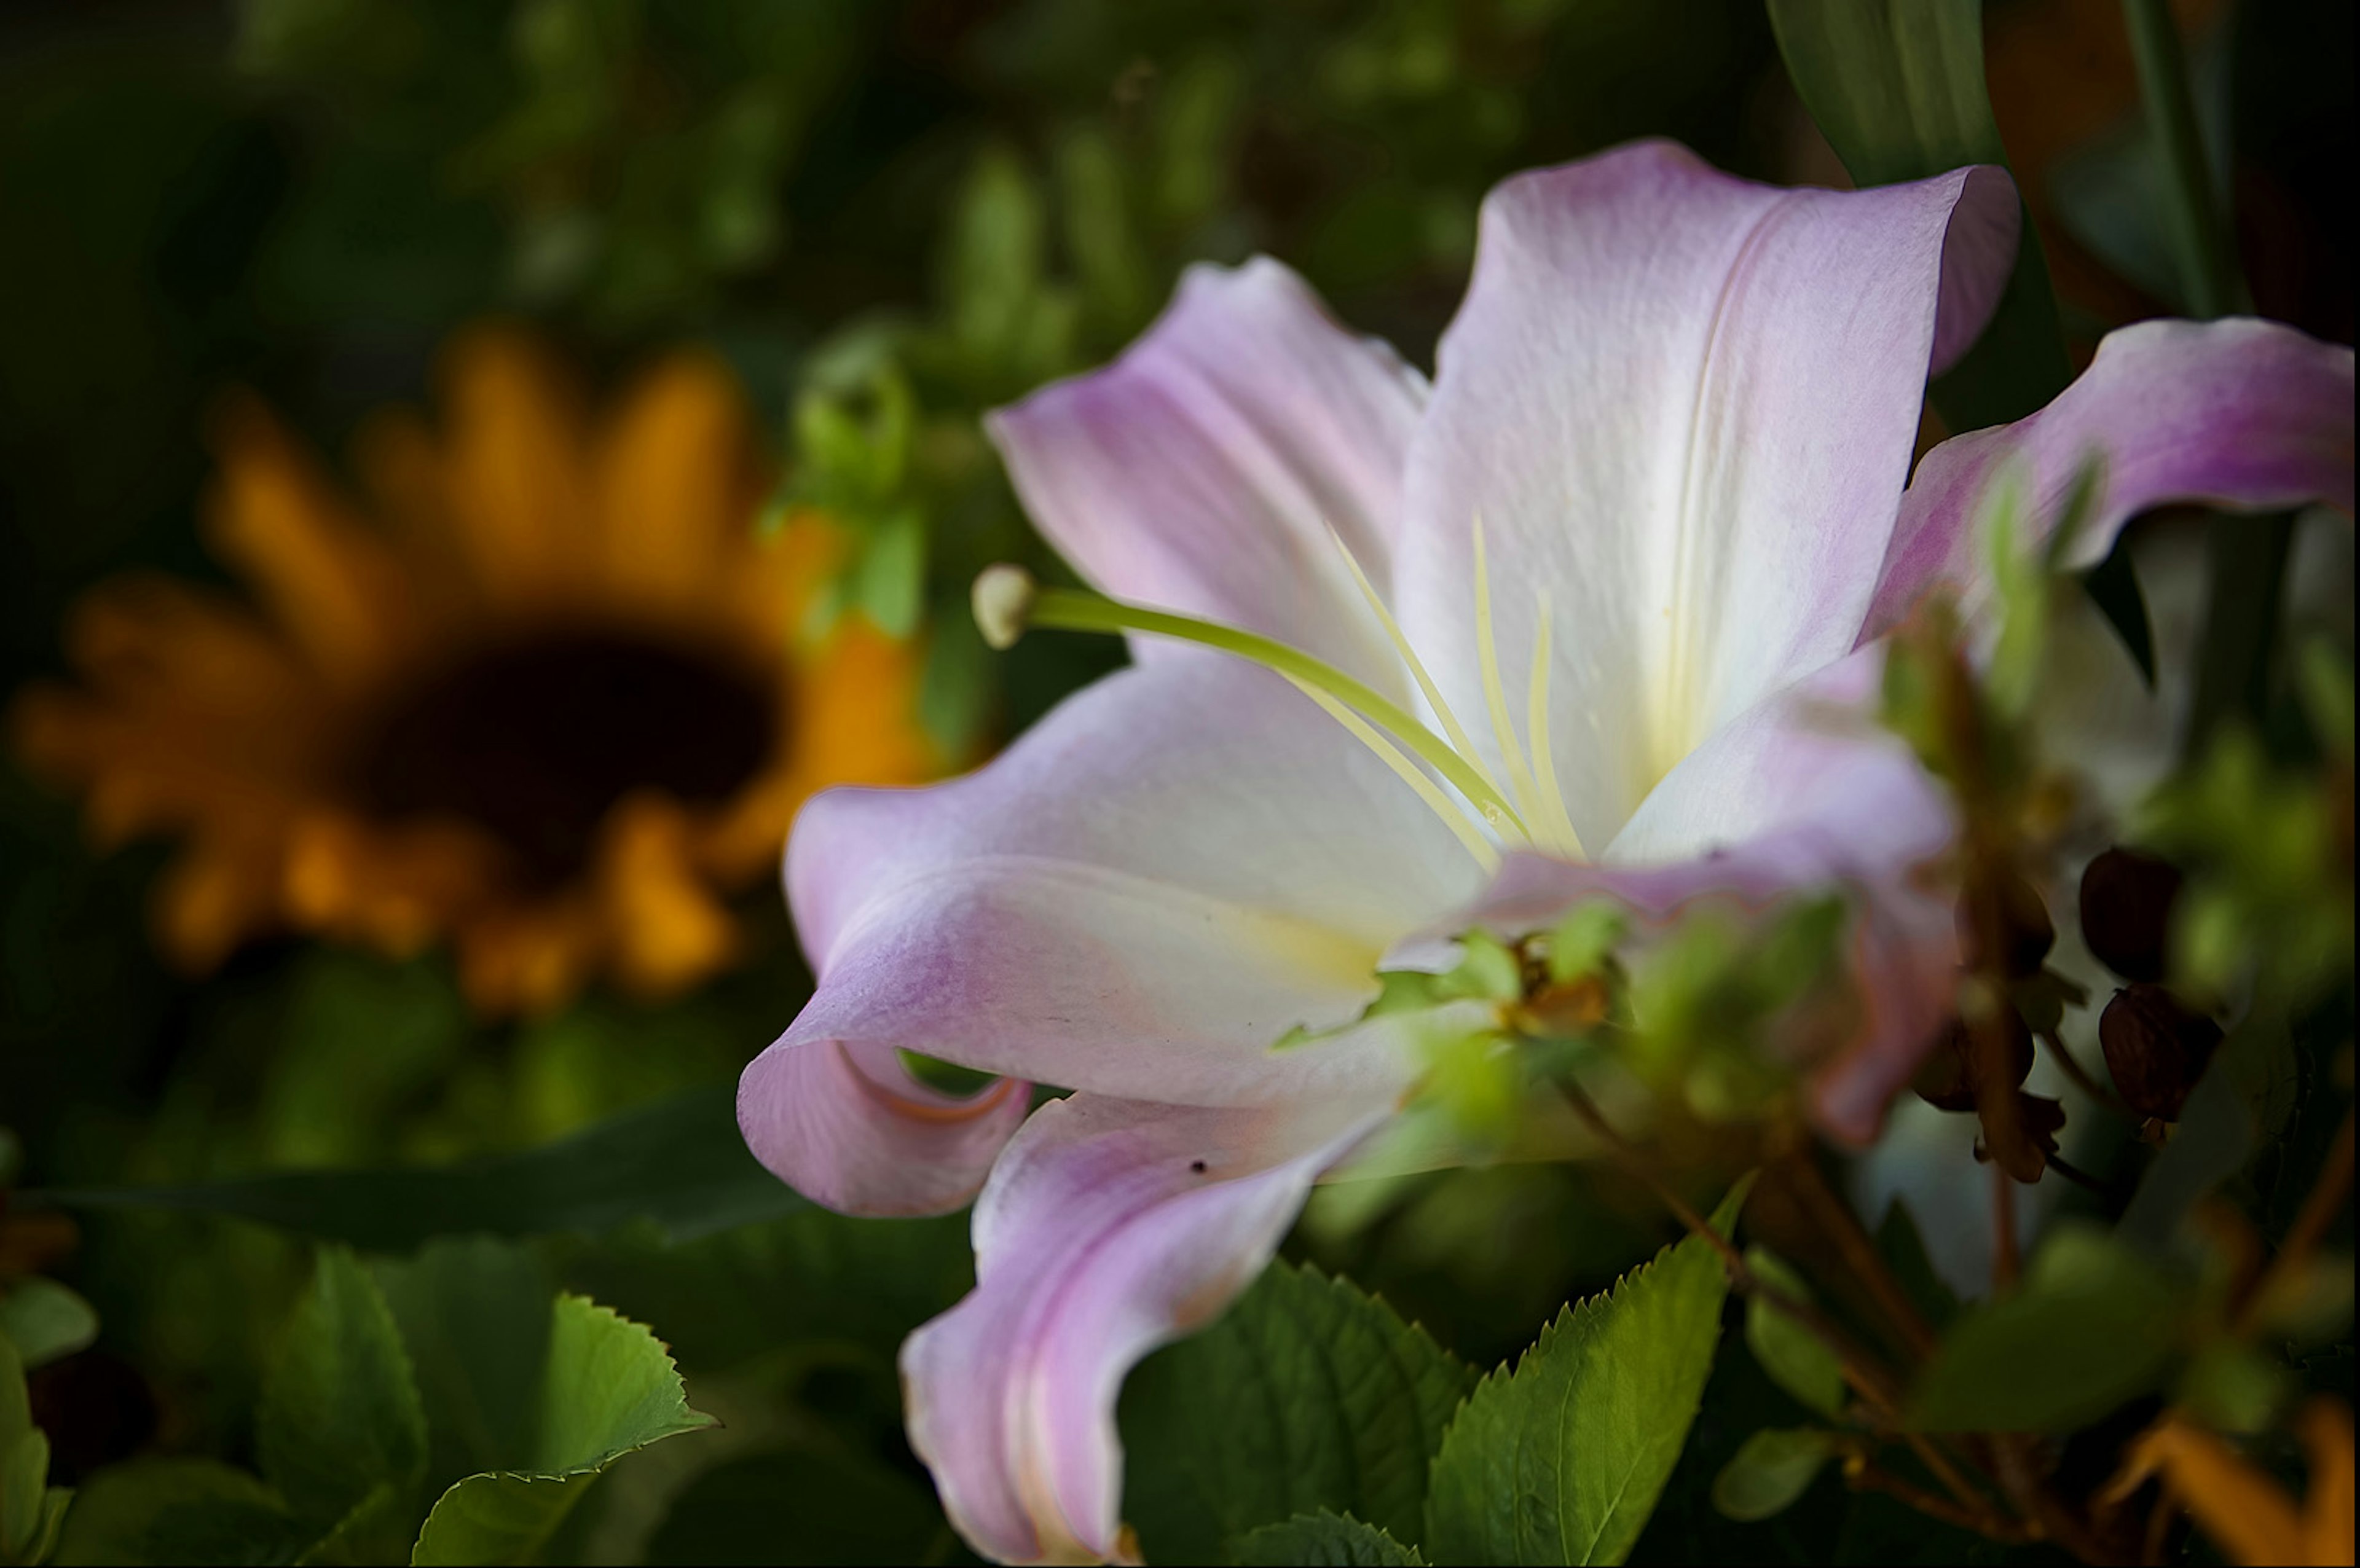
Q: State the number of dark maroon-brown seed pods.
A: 4